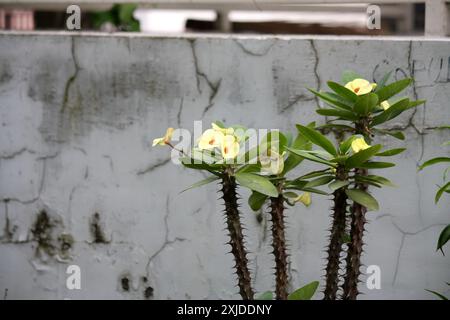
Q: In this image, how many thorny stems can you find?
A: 4